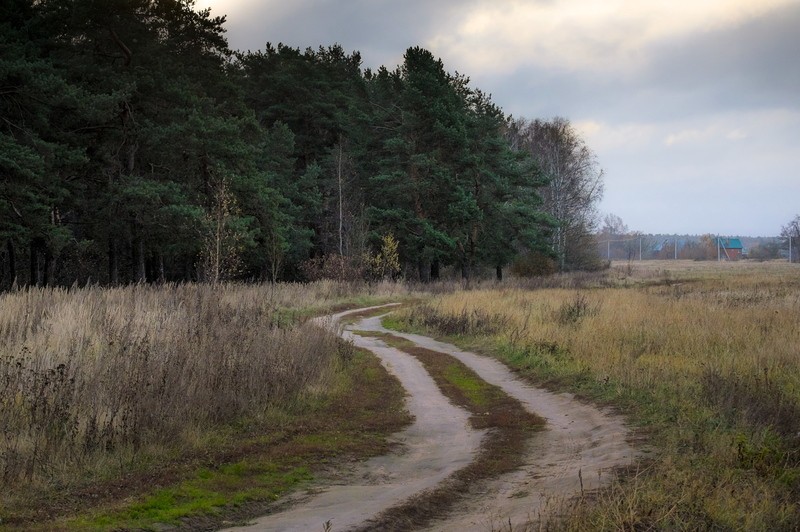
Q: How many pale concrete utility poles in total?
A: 5